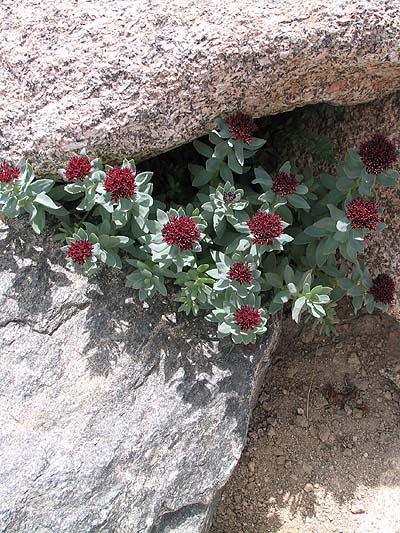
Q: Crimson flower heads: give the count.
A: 13